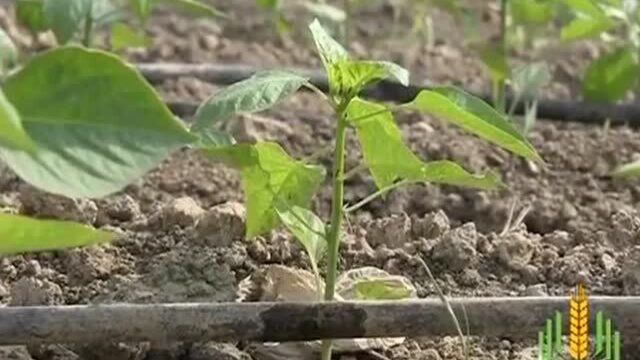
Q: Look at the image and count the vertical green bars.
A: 6